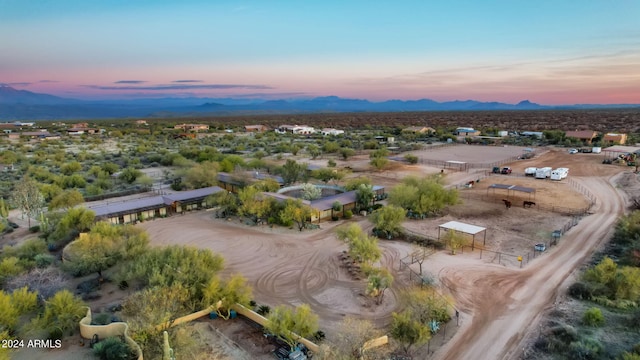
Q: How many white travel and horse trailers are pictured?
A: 3